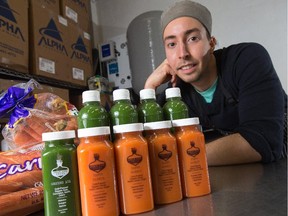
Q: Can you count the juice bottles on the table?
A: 9